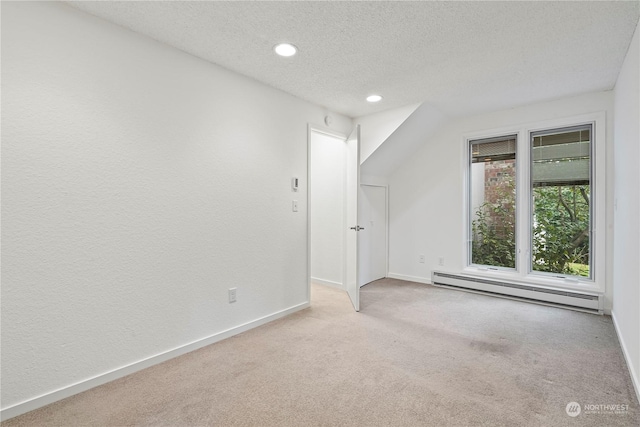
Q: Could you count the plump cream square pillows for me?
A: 0